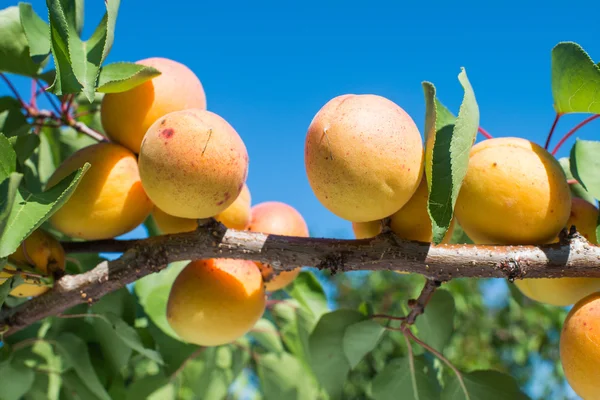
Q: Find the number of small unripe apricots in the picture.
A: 0